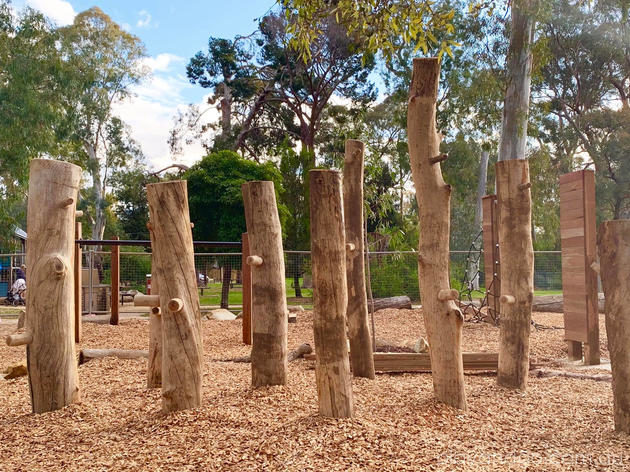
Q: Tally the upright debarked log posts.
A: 9